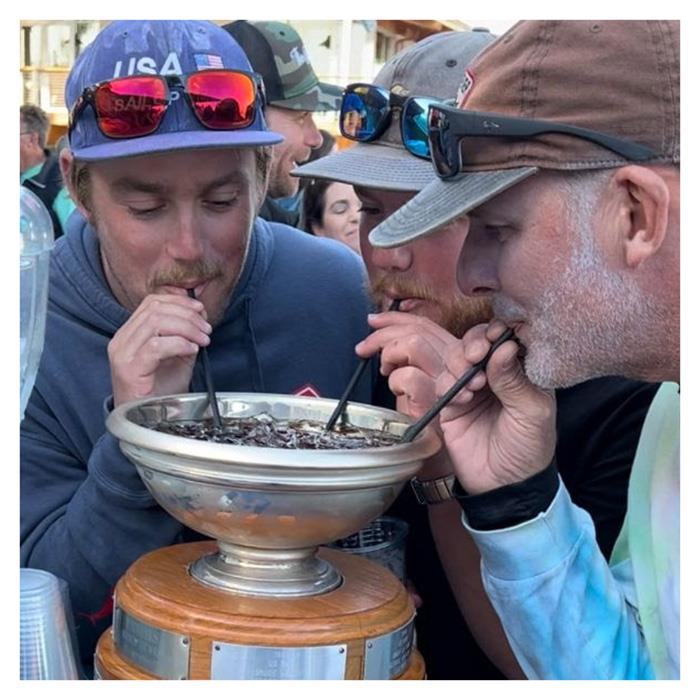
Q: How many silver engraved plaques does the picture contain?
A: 3